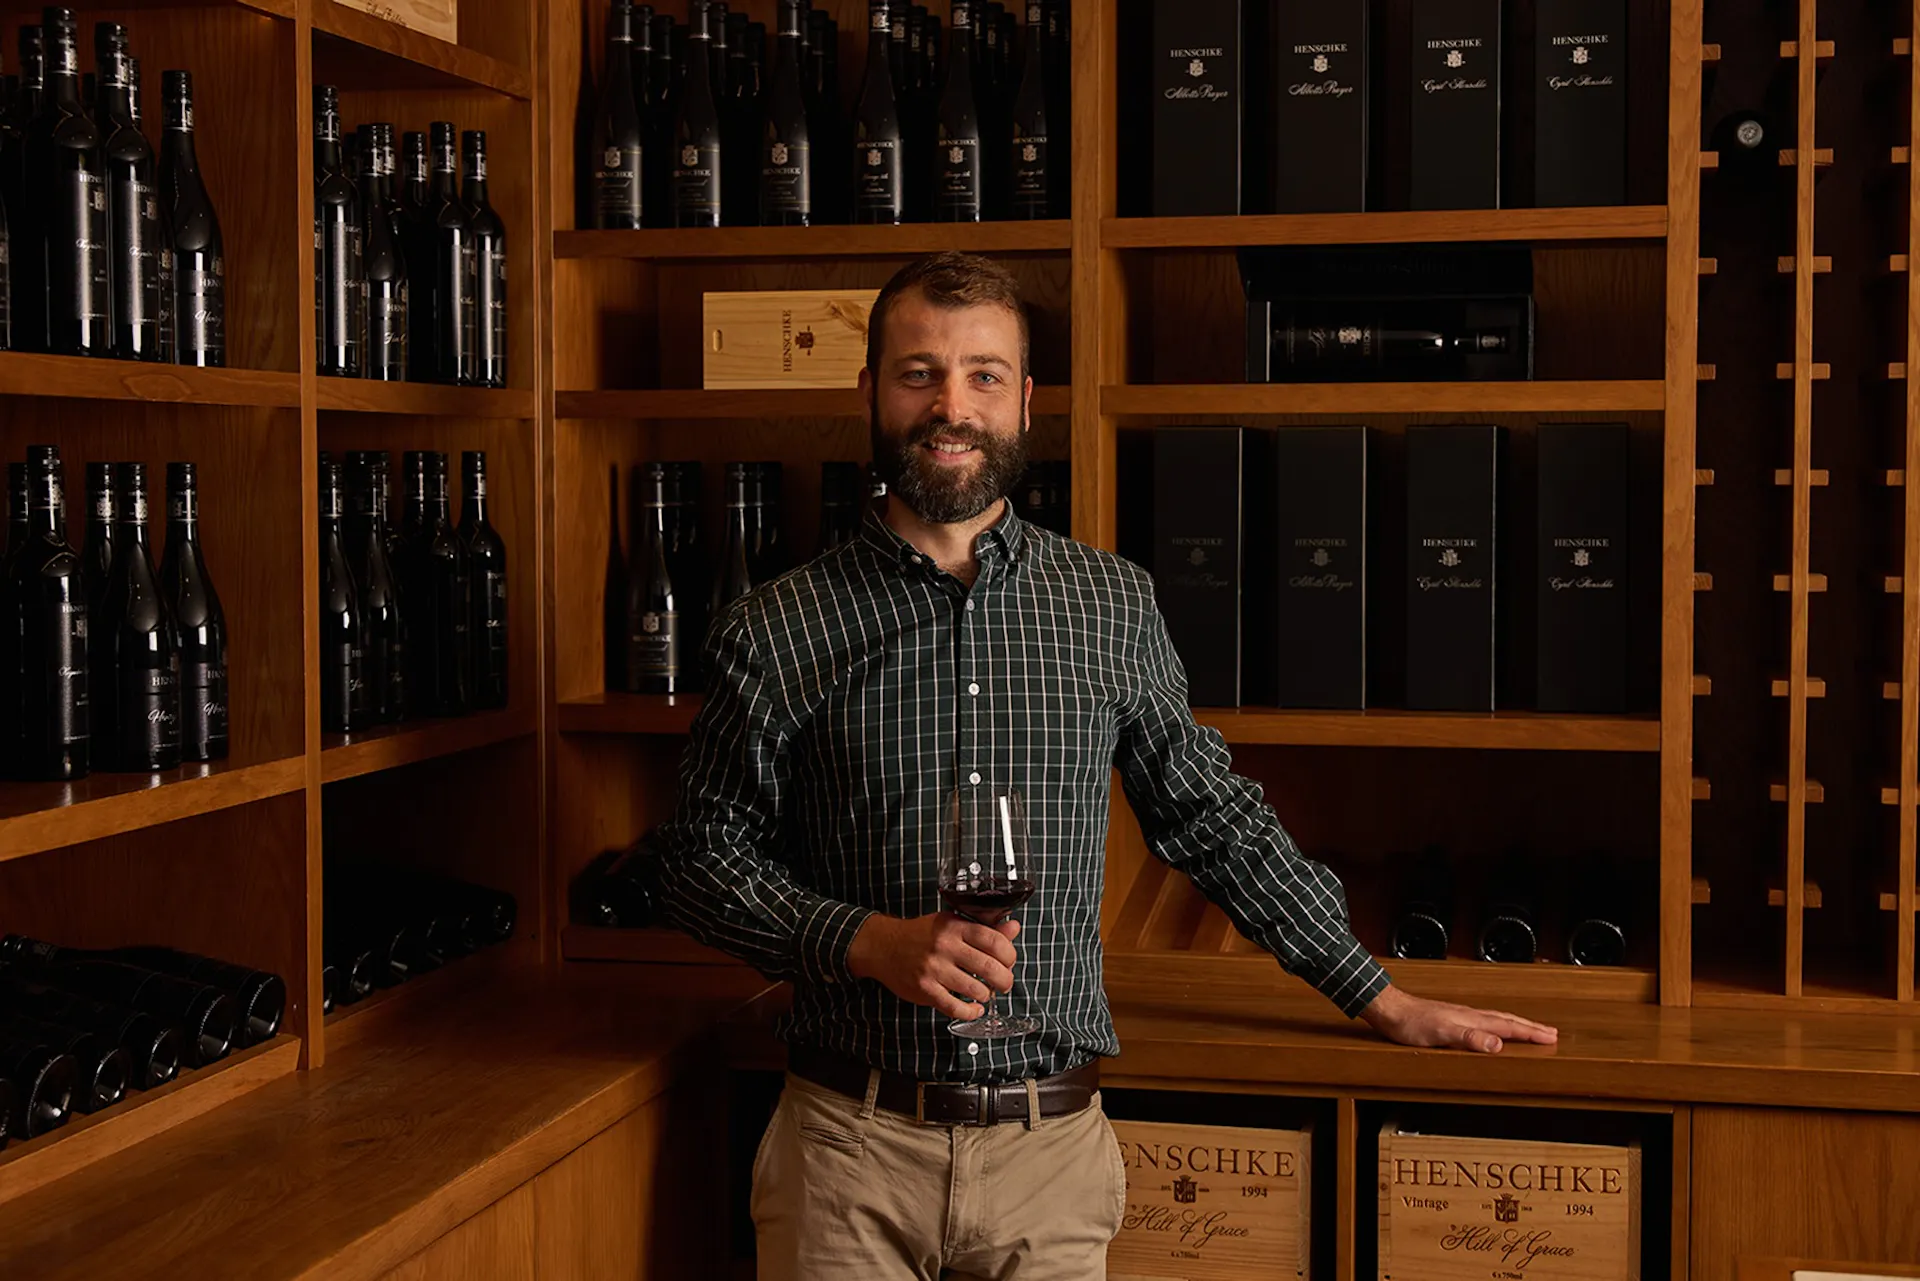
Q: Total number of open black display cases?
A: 1